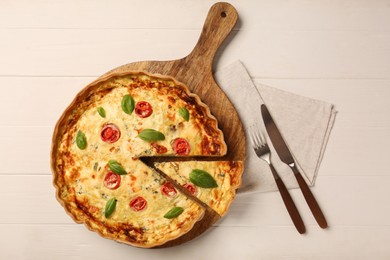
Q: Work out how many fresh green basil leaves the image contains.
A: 9